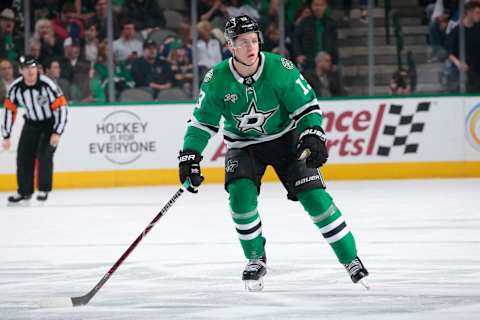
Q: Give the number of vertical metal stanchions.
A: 6